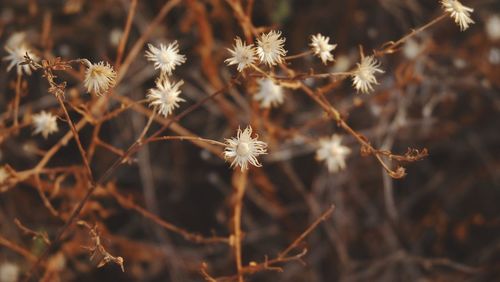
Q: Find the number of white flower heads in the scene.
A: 13